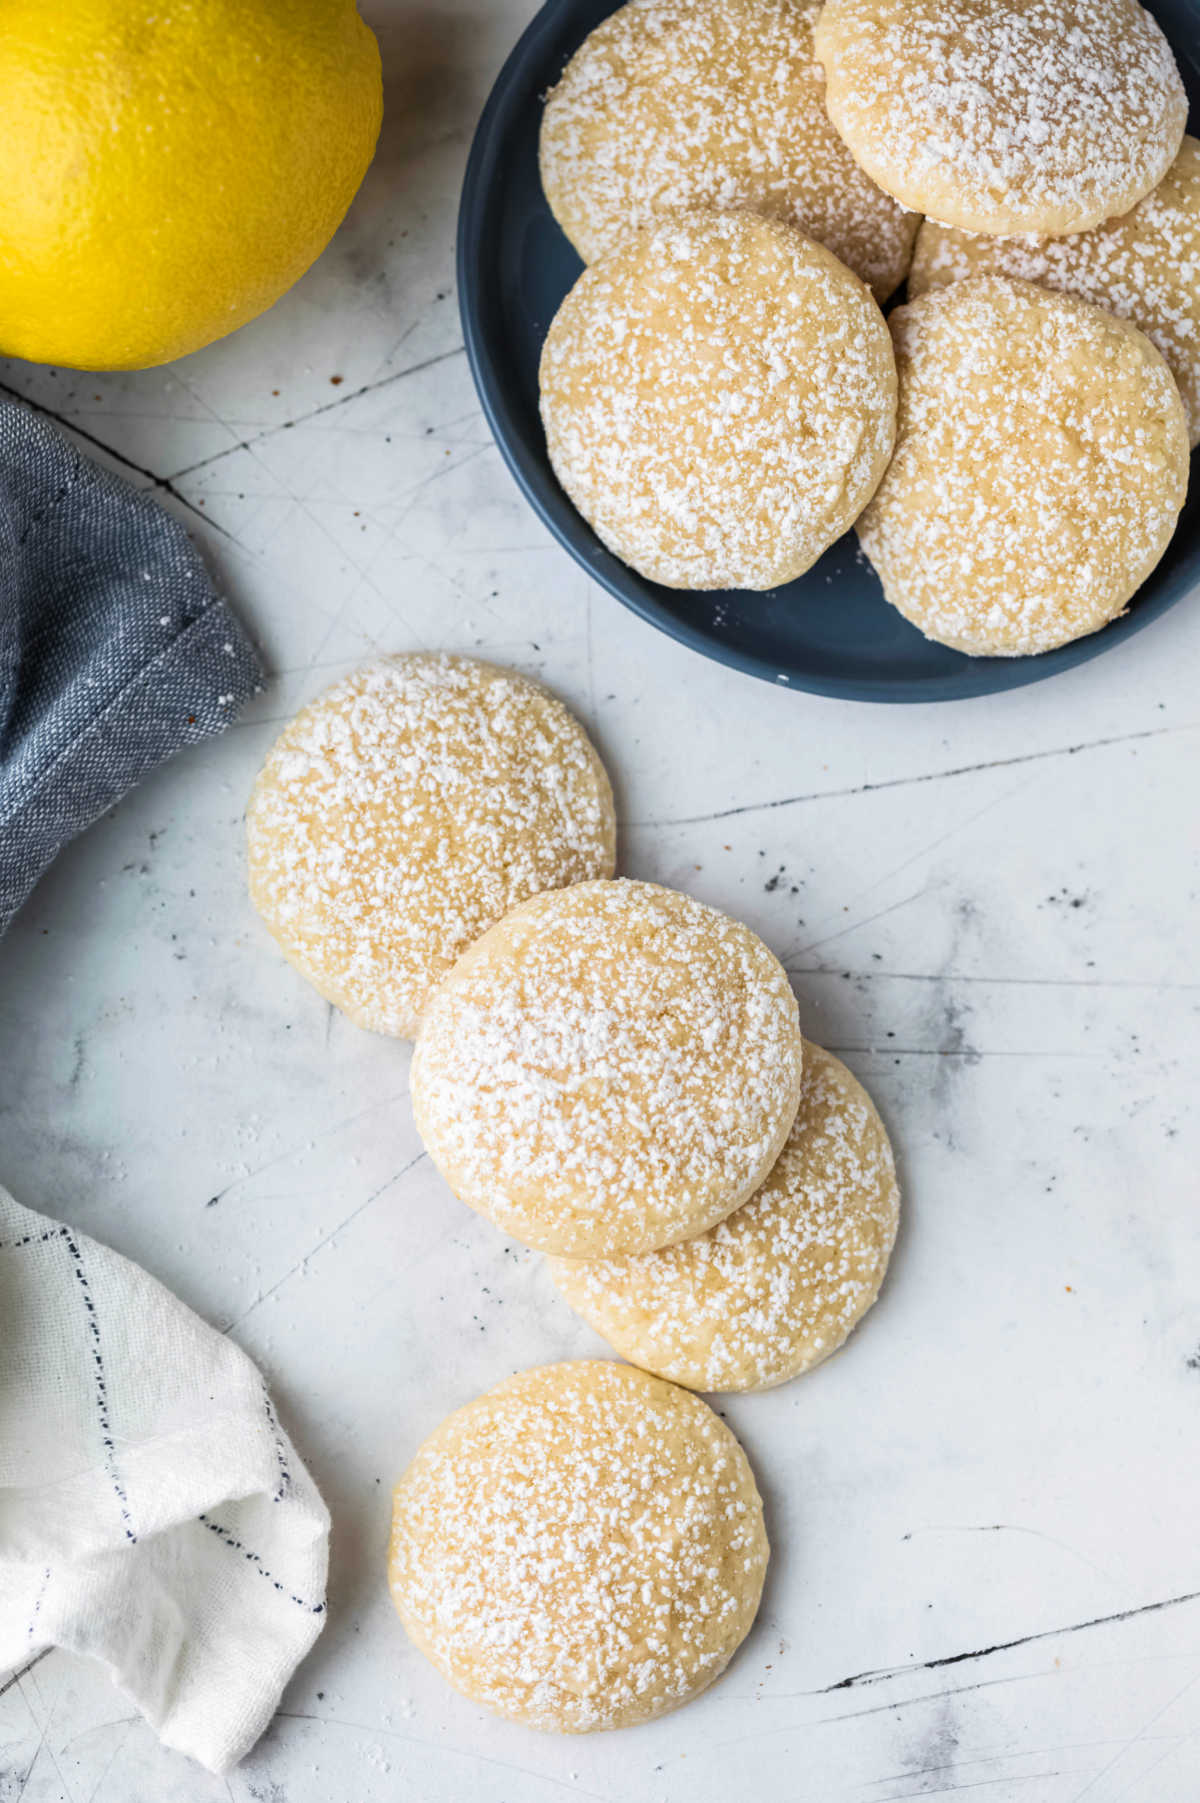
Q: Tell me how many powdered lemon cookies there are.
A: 9